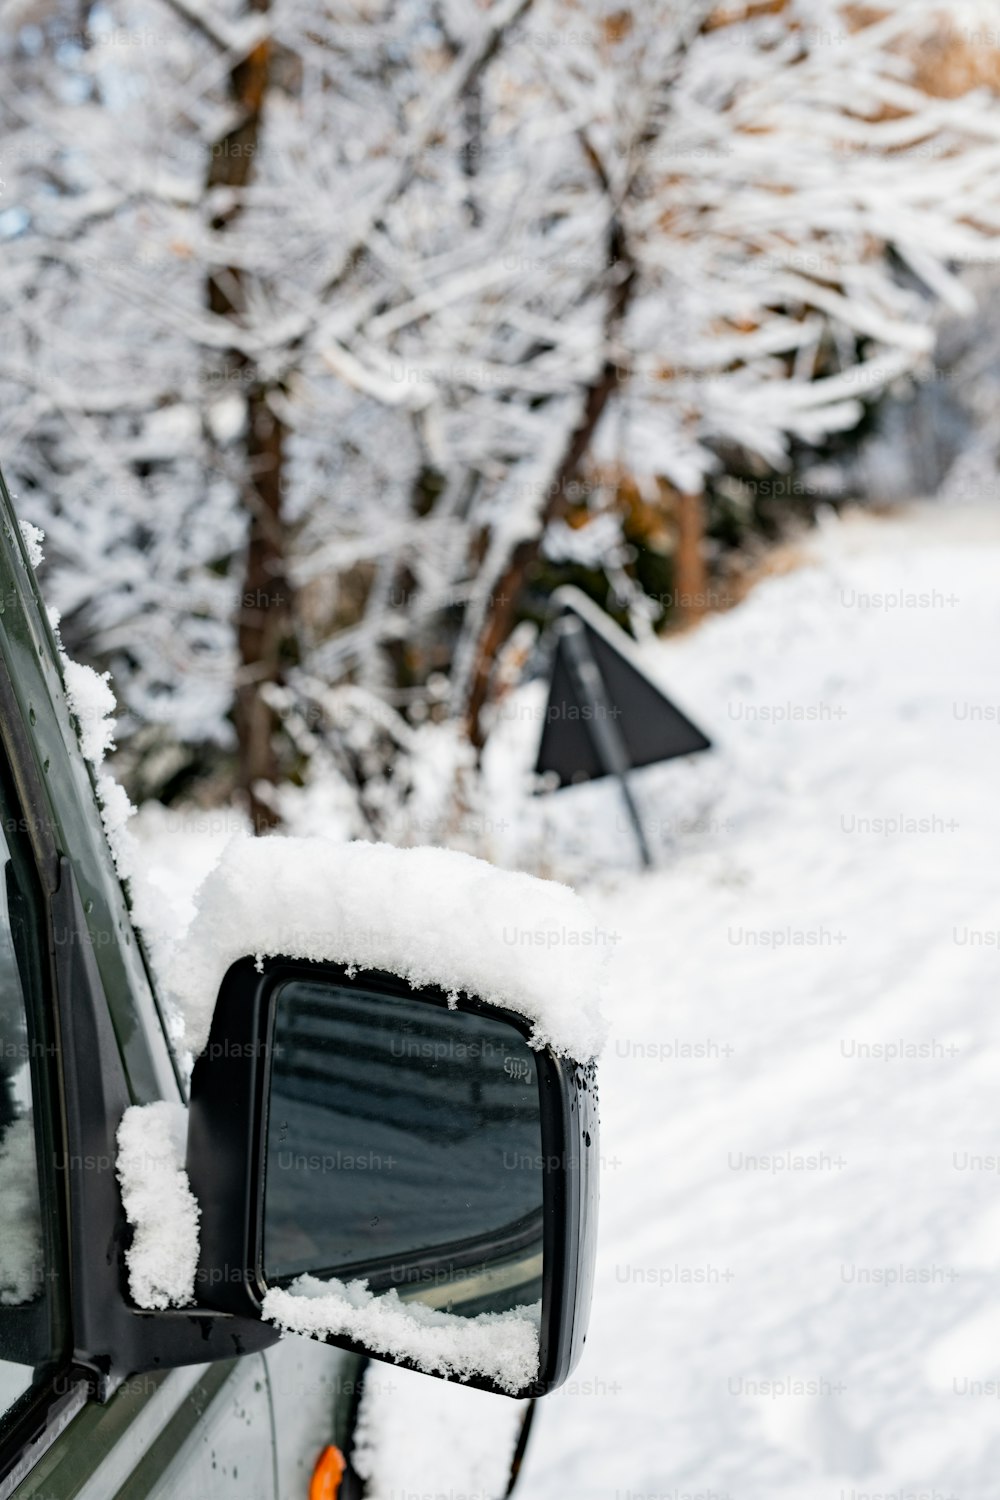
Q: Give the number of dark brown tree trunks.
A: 2